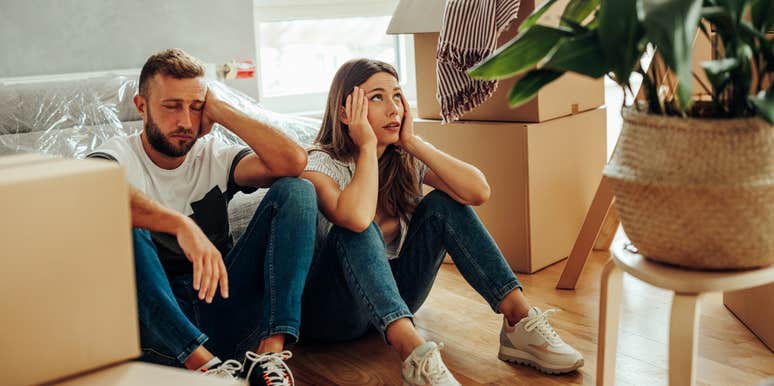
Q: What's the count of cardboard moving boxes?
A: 5